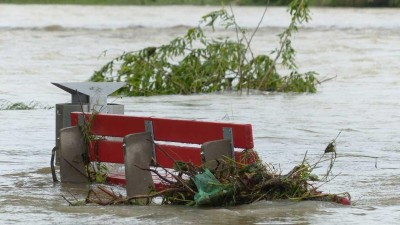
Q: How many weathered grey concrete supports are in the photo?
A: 3